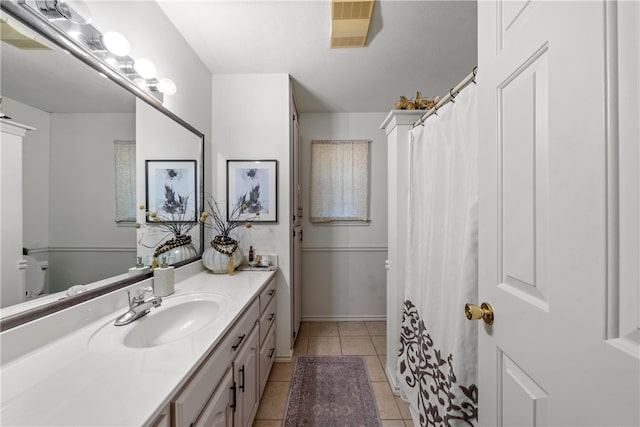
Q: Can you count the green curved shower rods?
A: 0